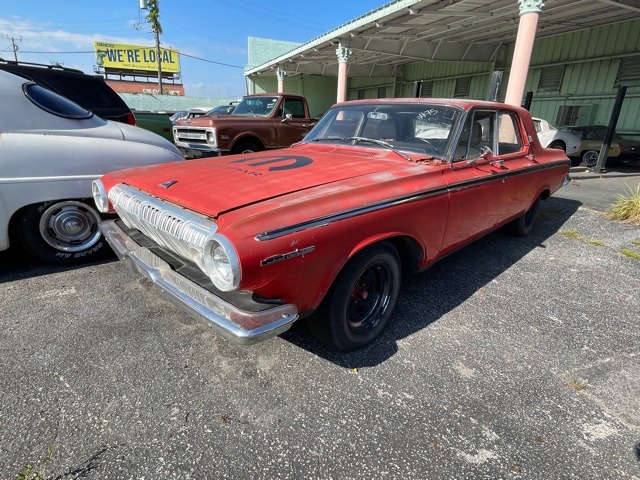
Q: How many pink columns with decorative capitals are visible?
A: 3